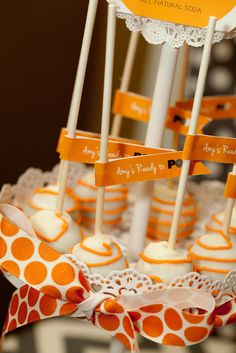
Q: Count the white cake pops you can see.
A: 8